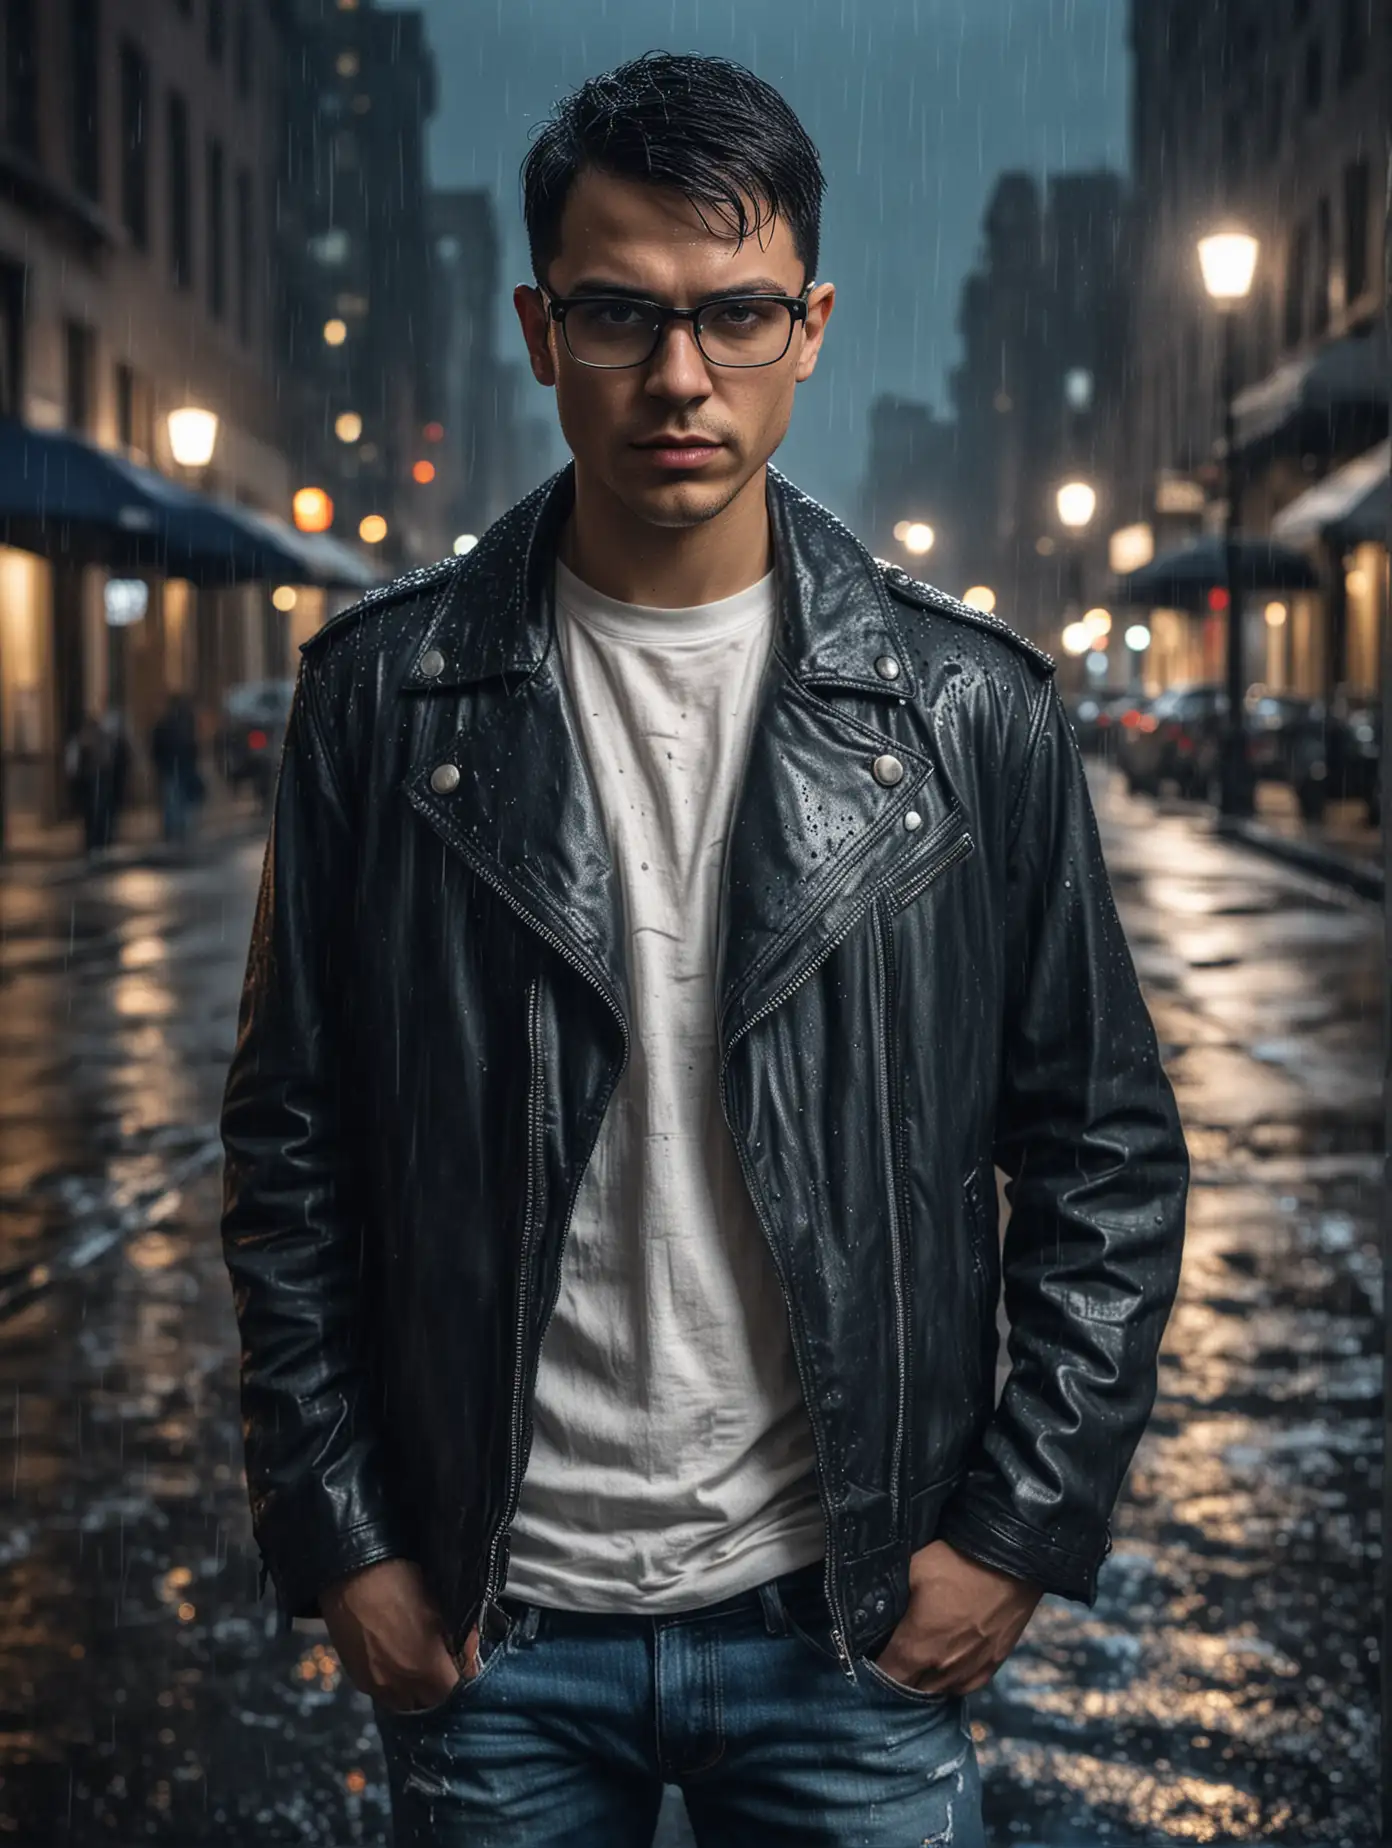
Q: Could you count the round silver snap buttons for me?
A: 5